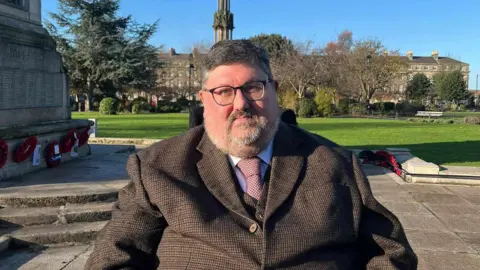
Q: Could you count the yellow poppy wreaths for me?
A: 0